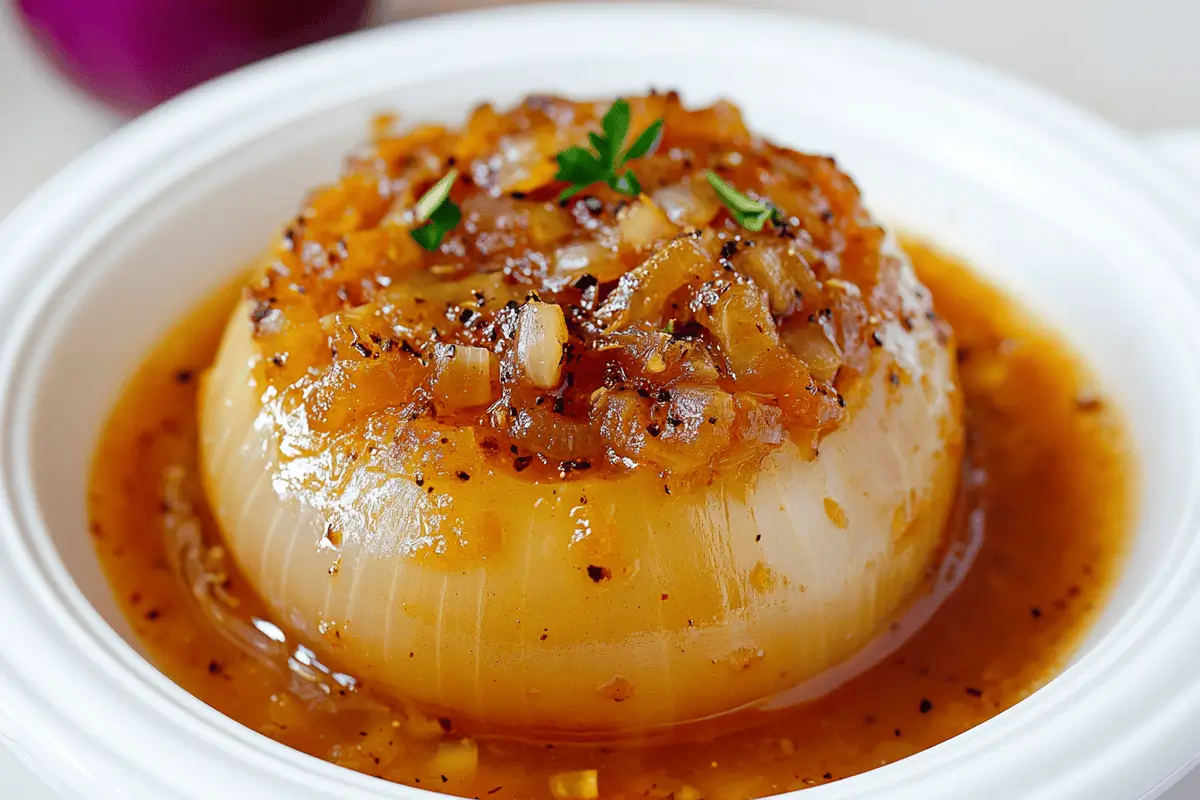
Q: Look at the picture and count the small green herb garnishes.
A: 3